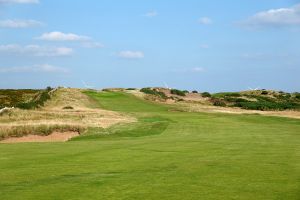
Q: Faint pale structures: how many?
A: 3